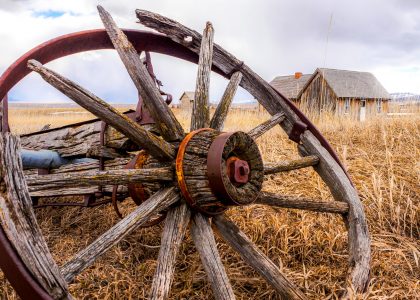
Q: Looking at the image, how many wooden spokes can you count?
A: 12